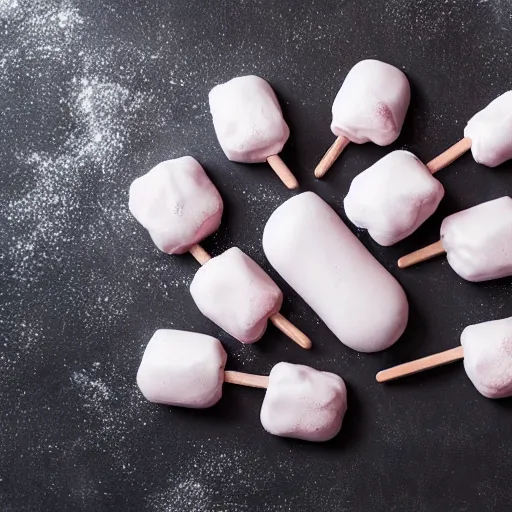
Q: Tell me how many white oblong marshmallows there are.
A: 1